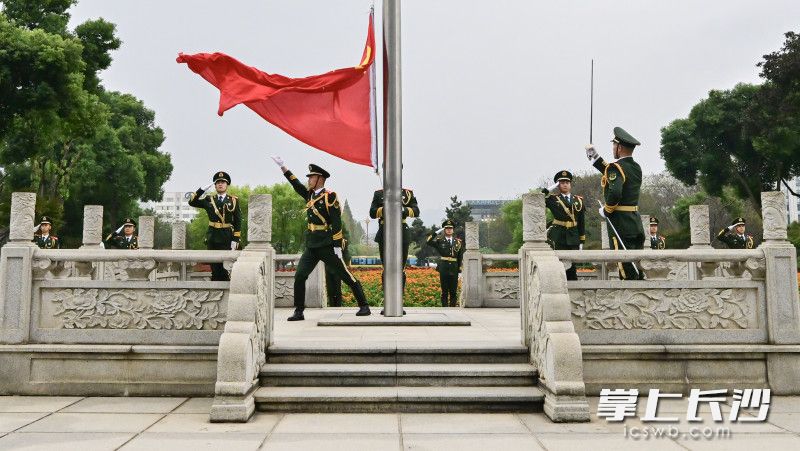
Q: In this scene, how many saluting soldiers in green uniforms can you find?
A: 6